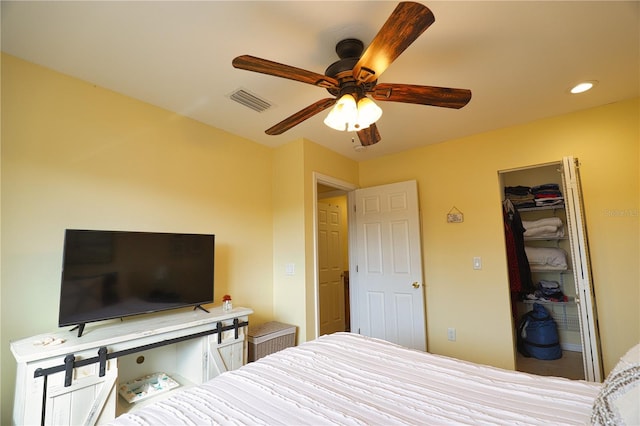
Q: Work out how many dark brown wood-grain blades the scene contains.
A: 5